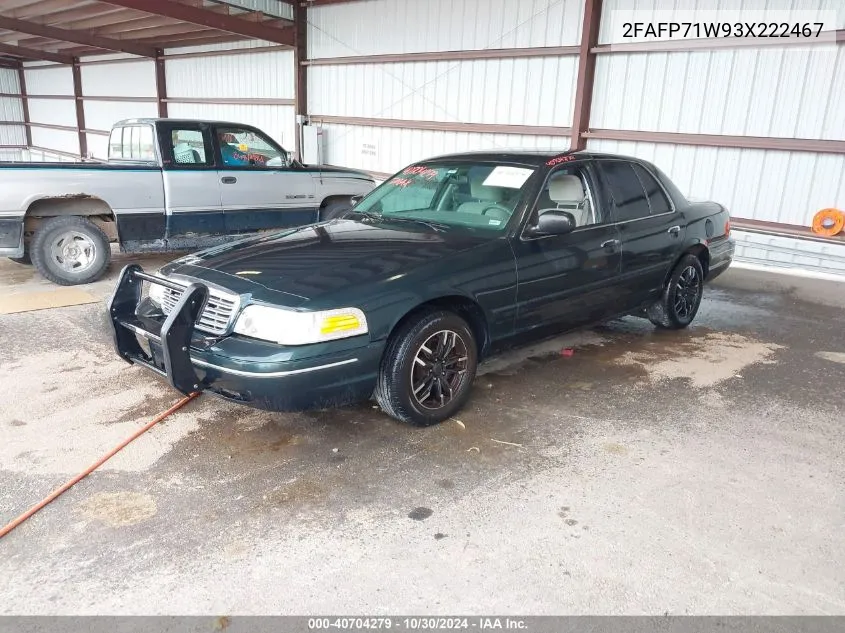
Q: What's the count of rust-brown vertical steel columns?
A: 5